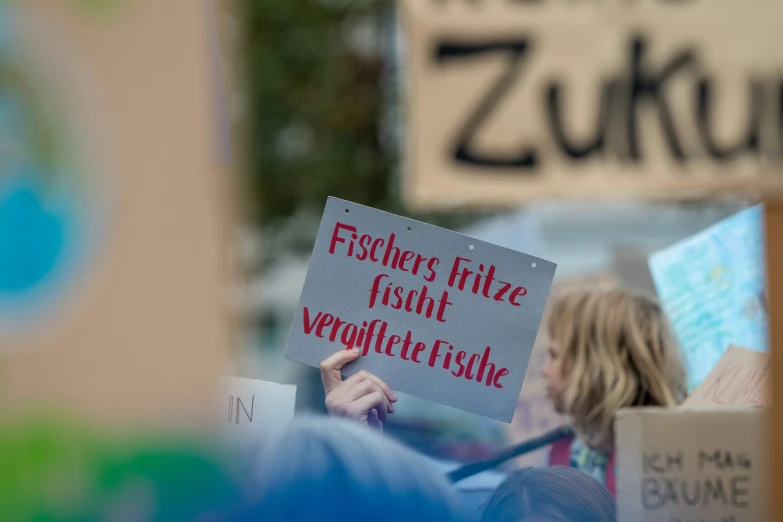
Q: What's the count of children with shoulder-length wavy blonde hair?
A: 1